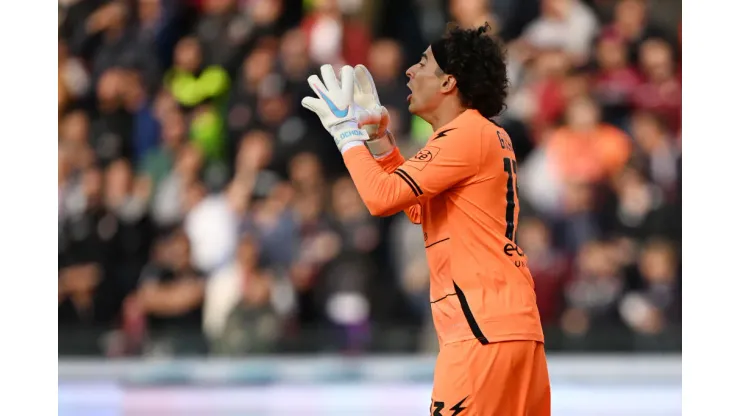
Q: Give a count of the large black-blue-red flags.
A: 0